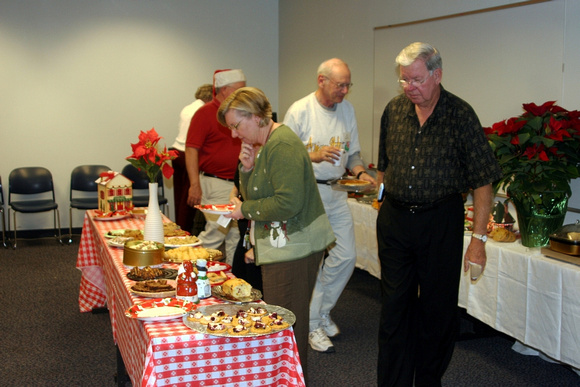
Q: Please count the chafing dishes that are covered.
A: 1